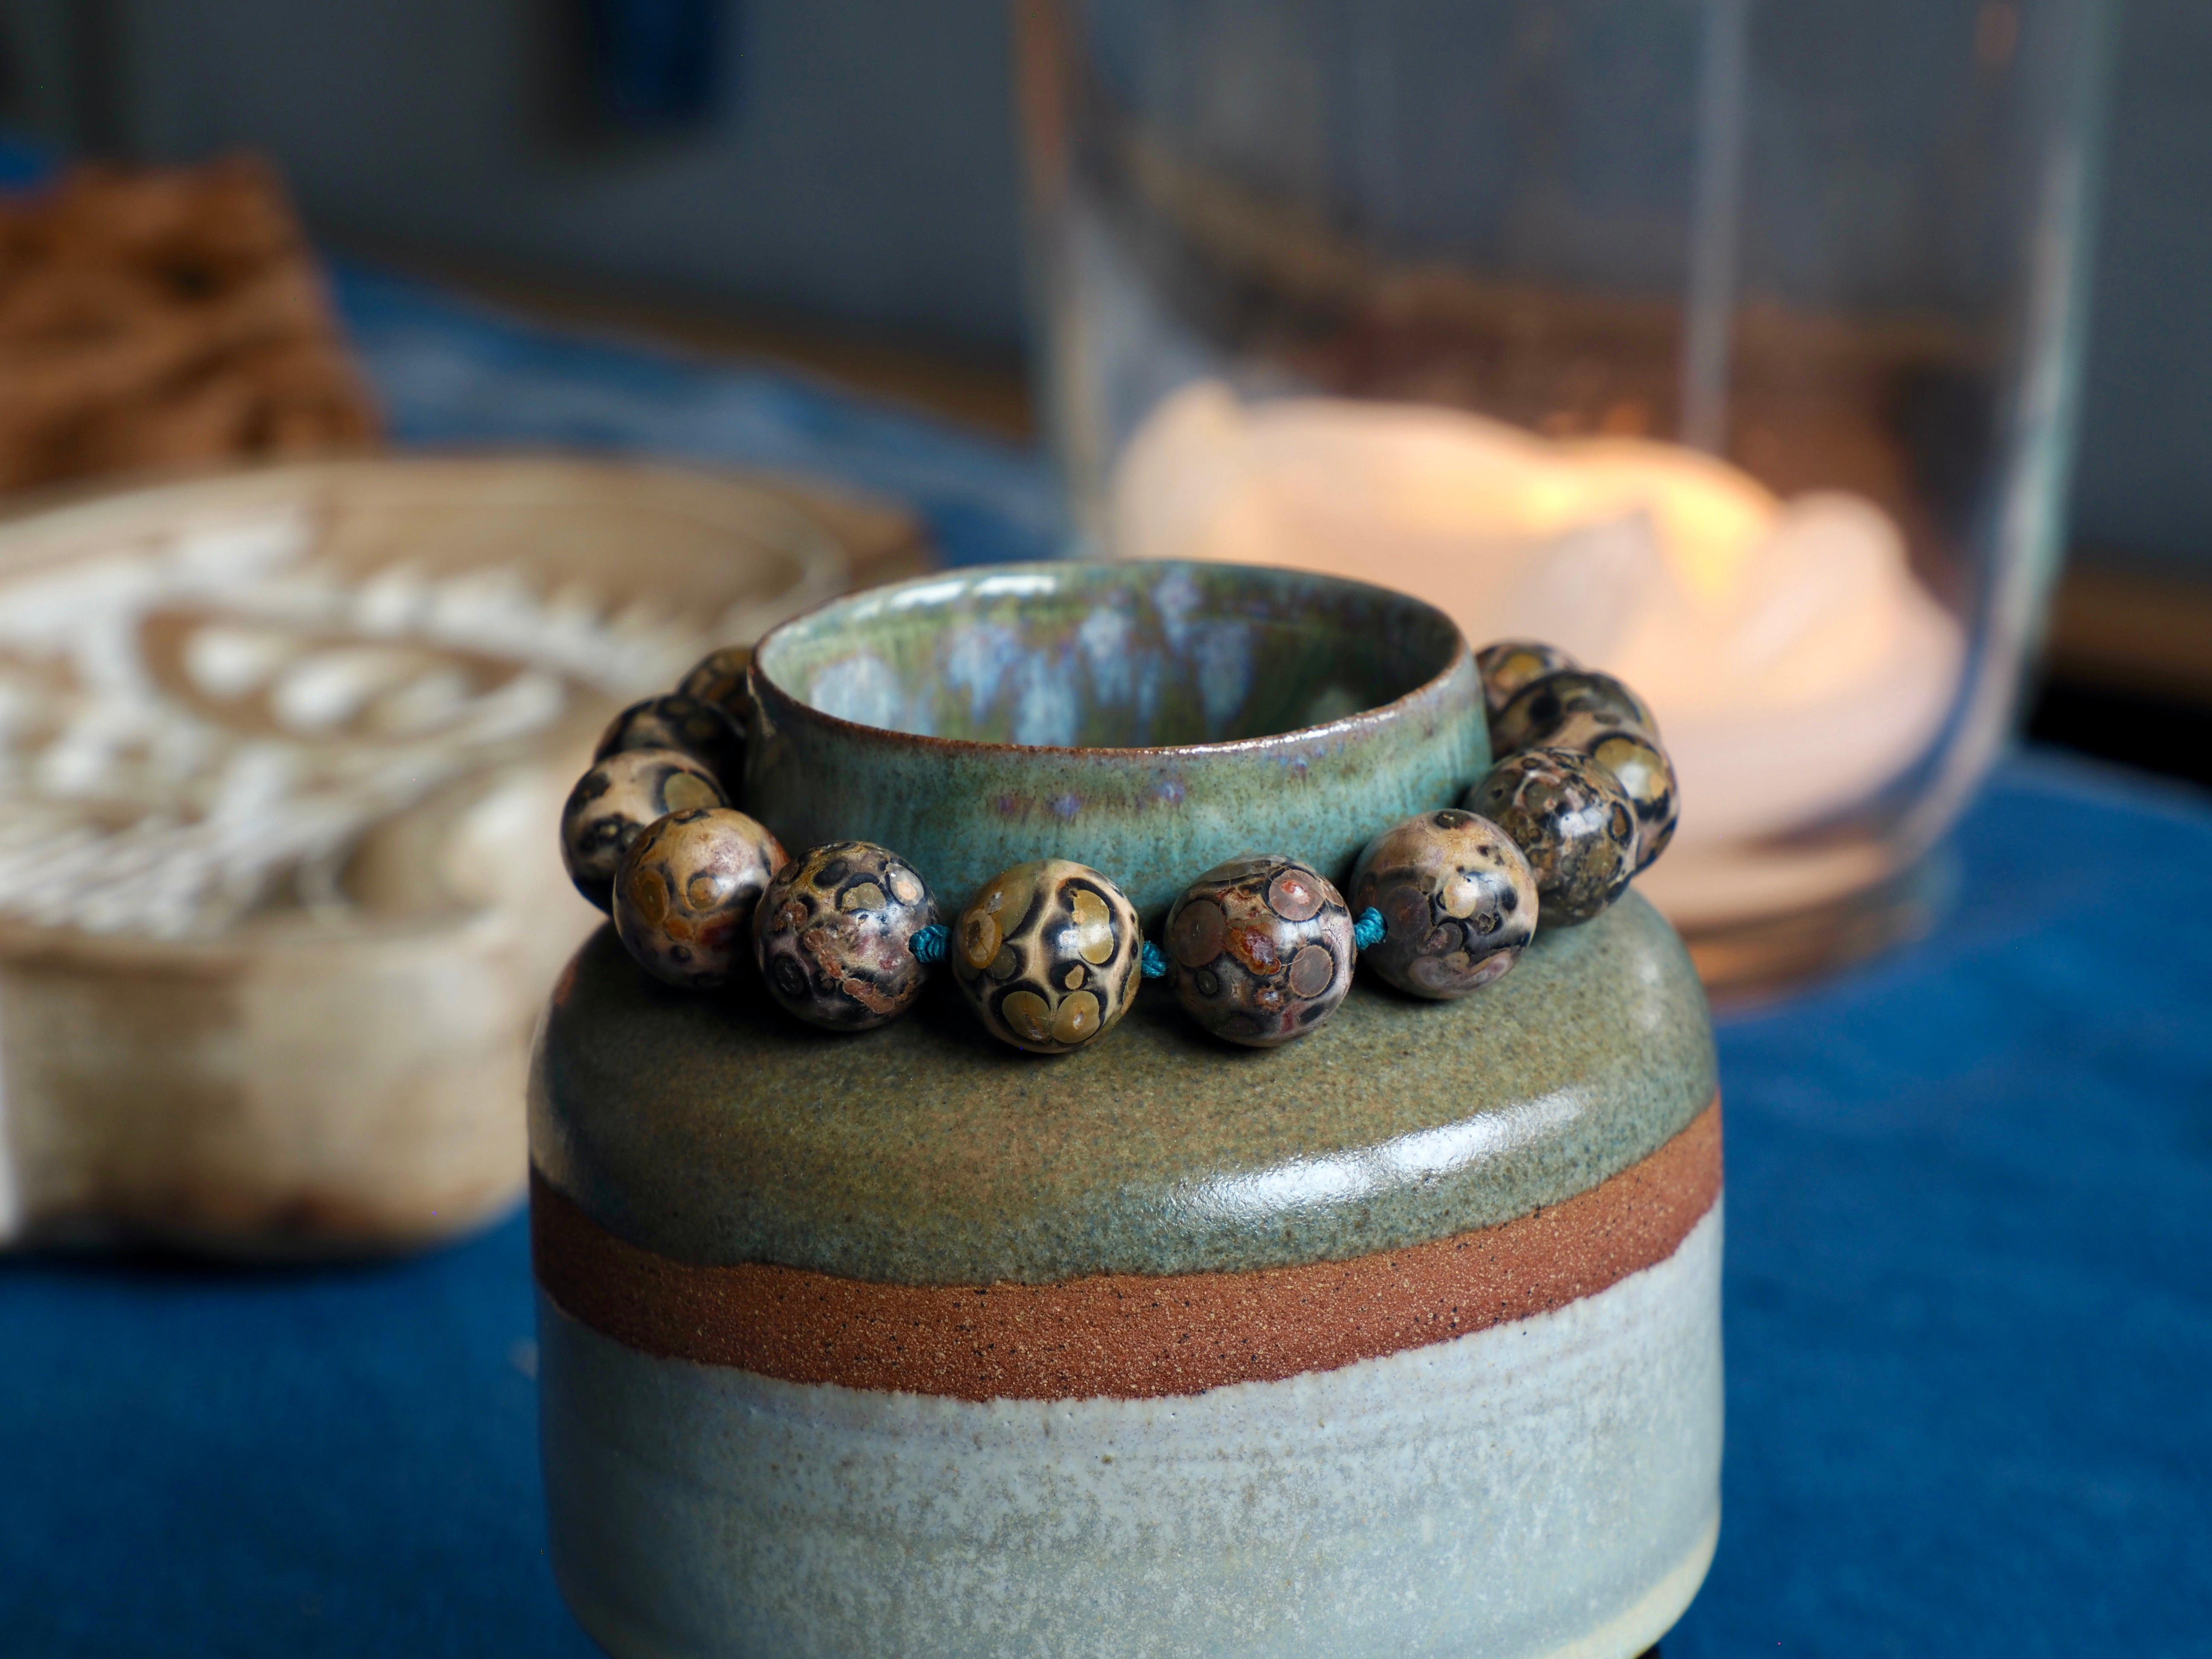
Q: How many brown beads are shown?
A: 12